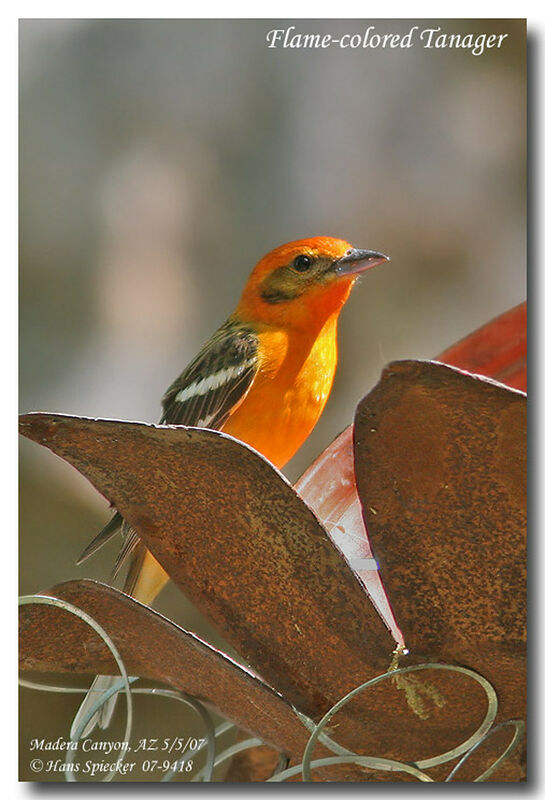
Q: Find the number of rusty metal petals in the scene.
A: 3